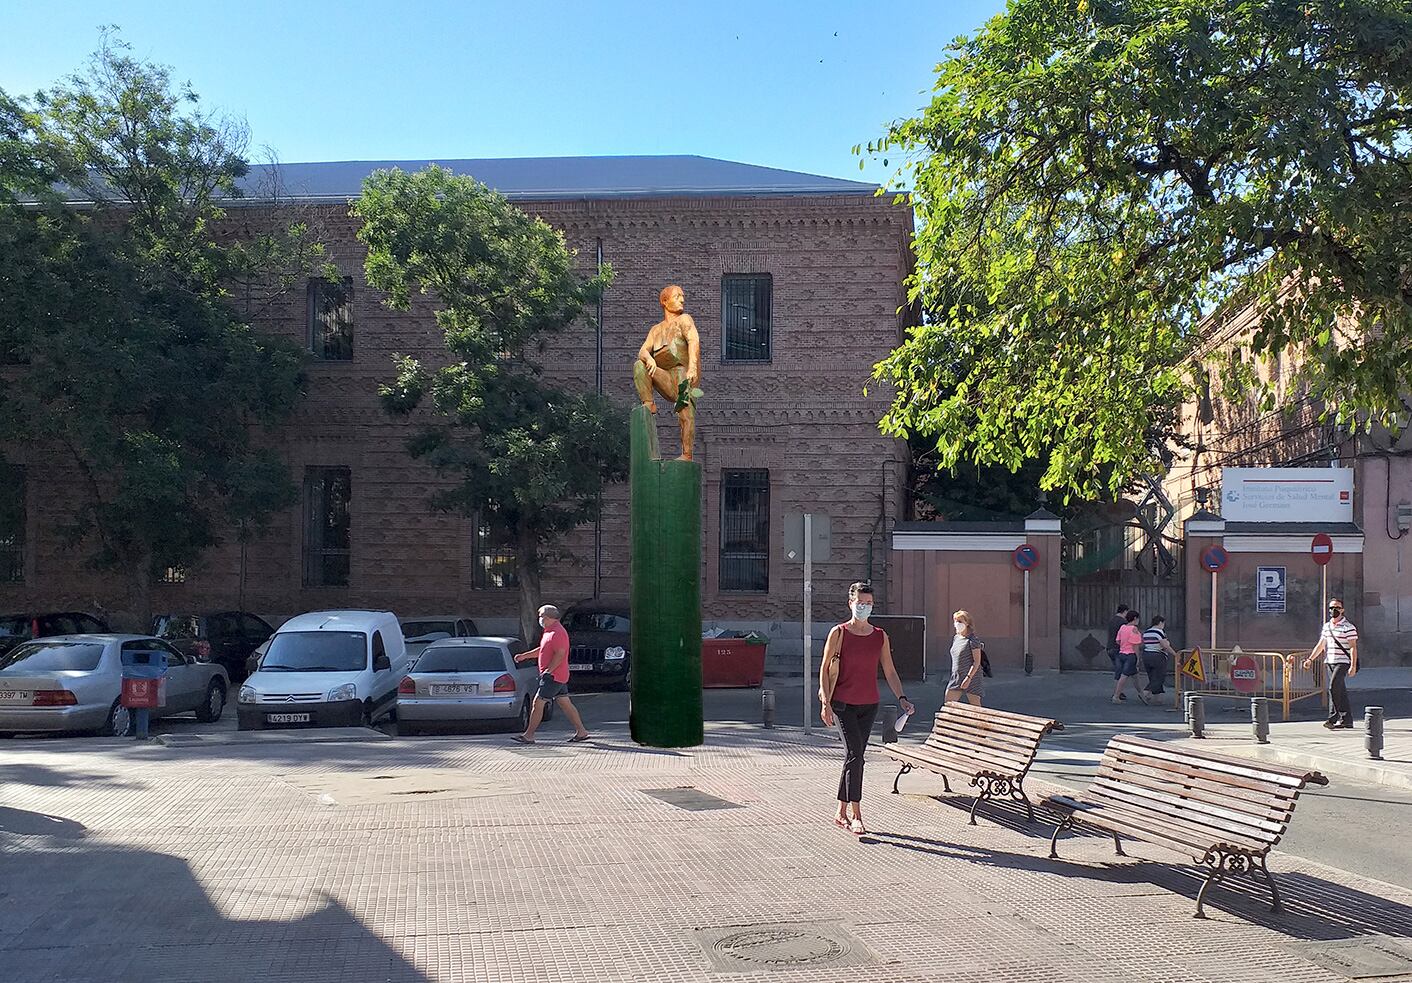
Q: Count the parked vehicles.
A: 7